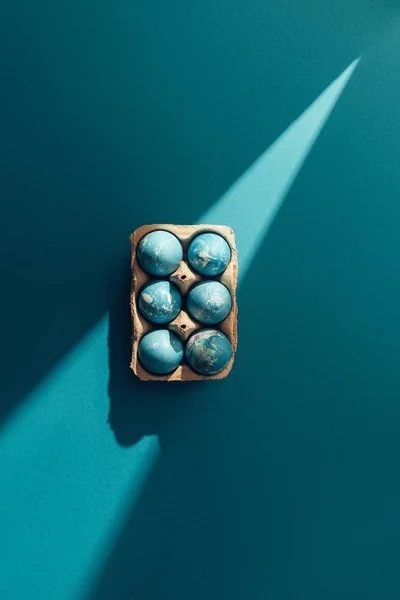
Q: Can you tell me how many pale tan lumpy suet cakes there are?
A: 0